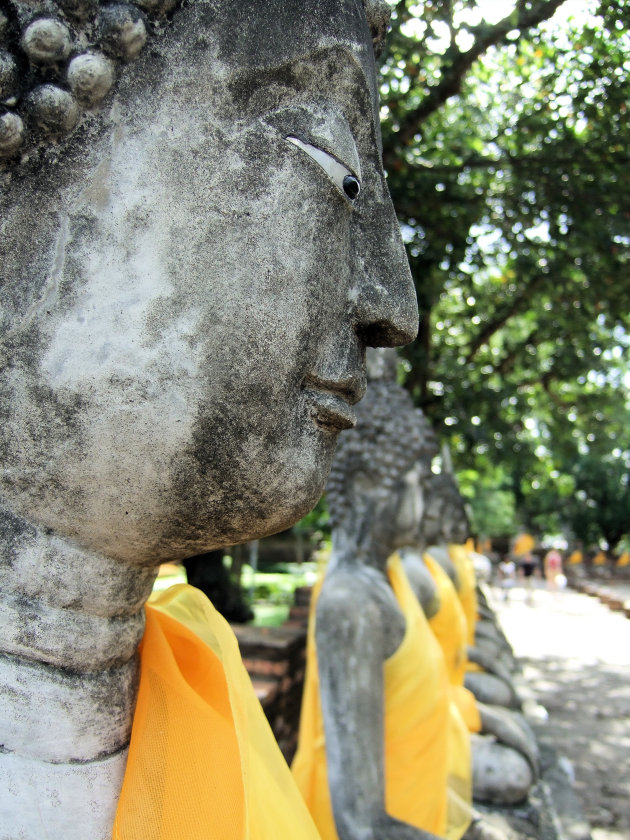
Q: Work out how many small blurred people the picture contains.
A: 3